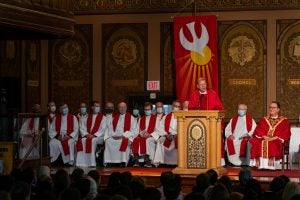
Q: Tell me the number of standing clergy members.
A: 1